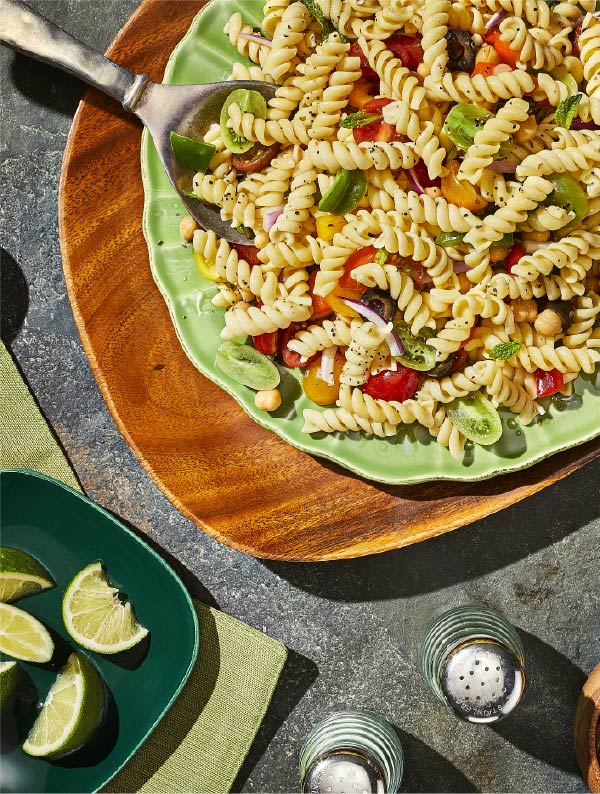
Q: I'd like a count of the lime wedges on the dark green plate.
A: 5